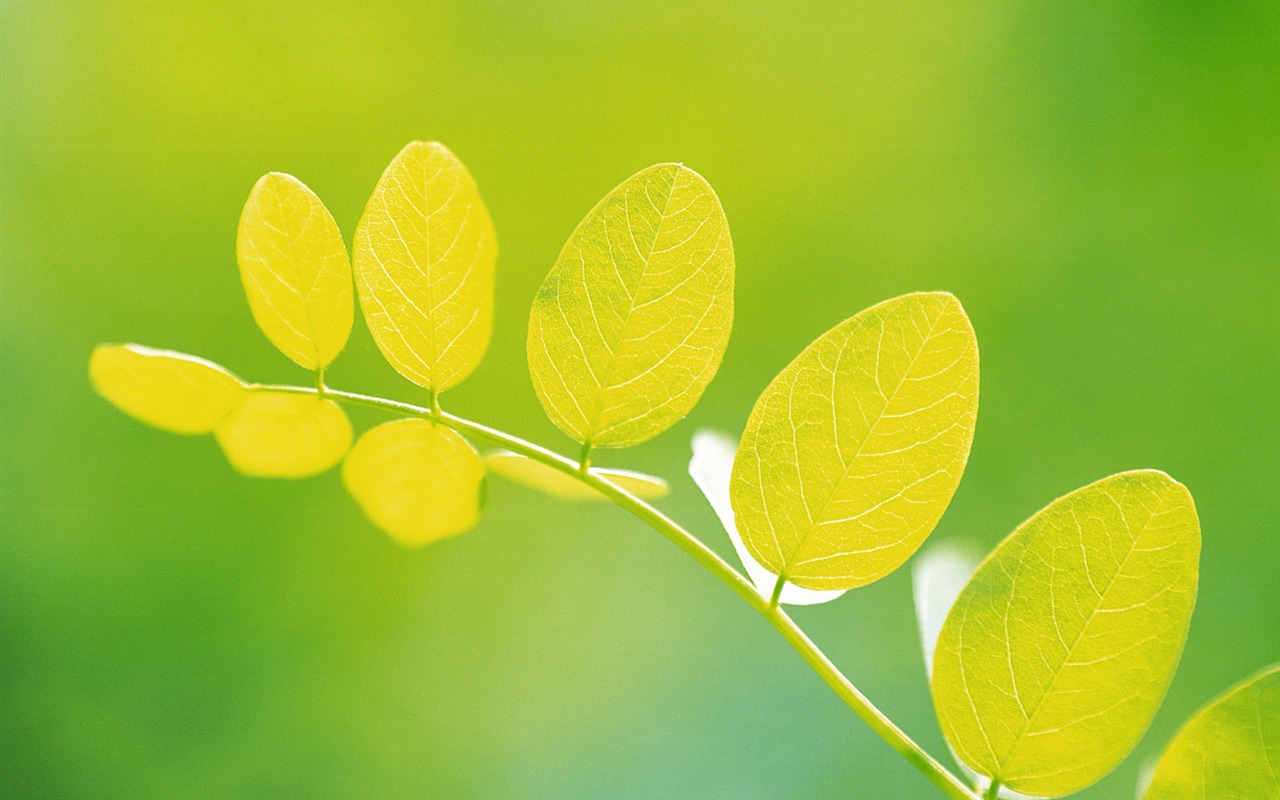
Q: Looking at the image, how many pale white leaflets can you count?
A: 2